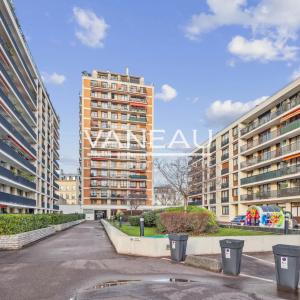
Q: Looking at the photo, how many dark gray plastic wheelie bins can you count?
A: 3